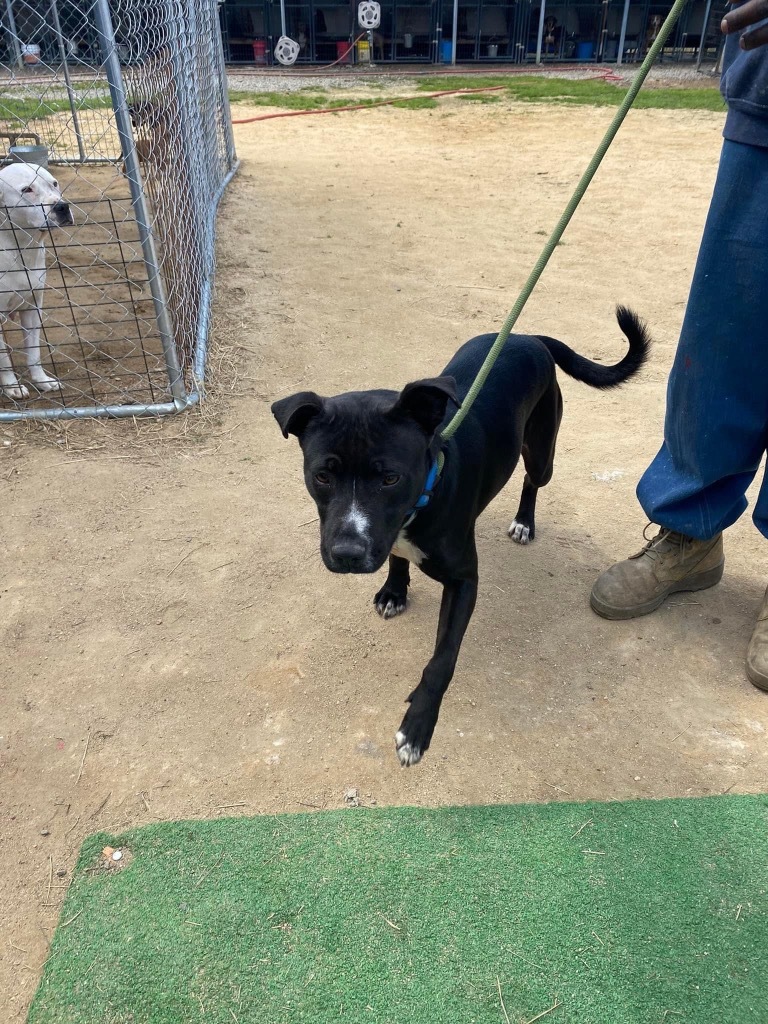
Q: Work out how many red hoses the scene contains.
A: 2